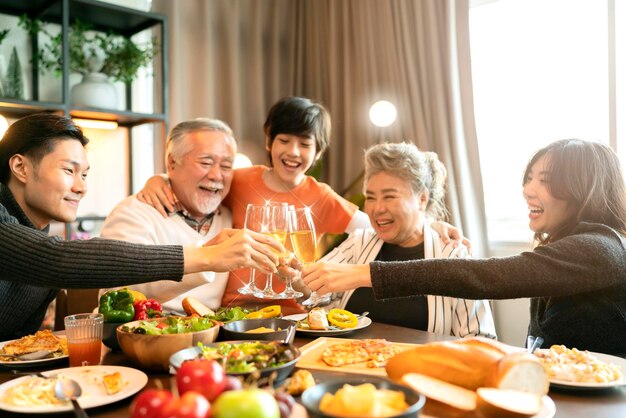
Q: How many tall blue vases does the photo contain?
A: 0